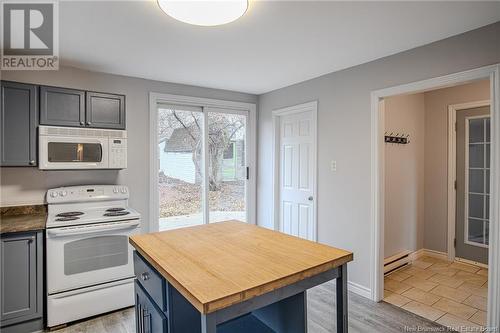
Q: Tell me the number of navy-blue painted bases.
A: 1